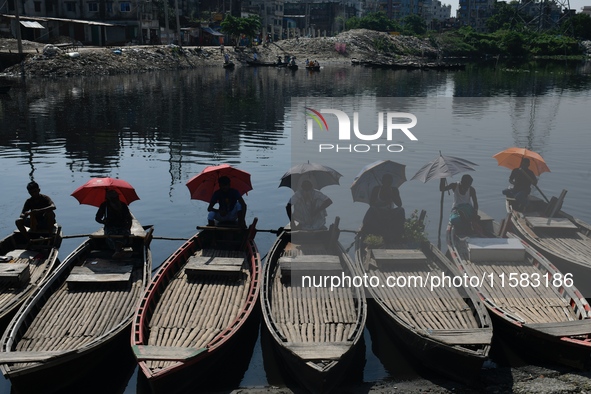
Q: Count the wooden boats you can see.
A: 7